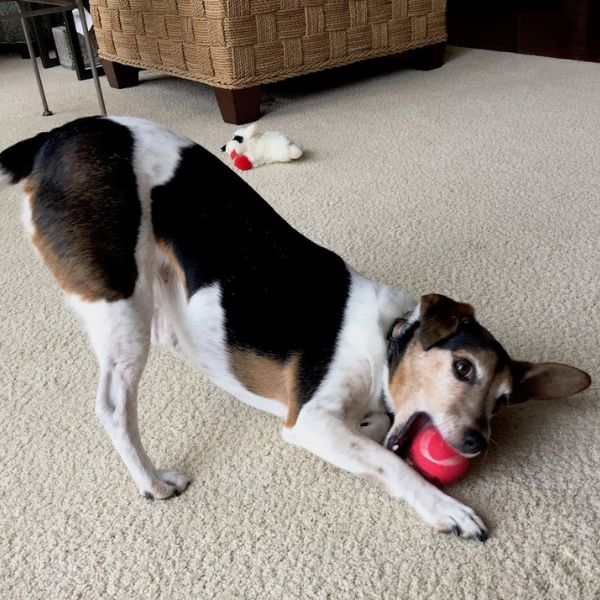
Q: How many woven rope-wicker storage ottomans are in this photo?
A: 1